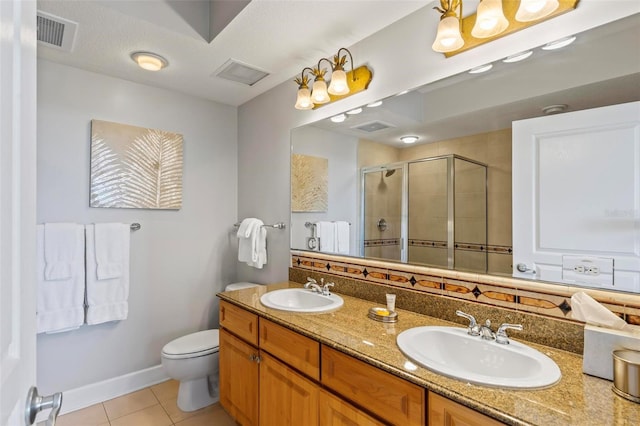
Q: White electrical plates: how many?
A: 1